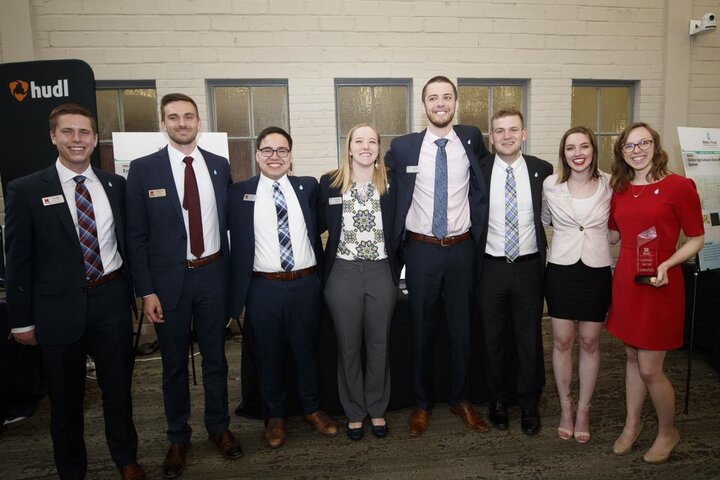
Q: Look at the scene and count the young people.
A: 8